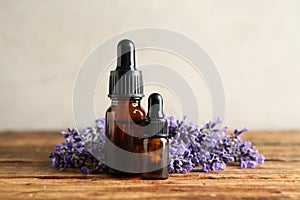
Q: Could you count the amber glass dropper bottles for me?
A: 2